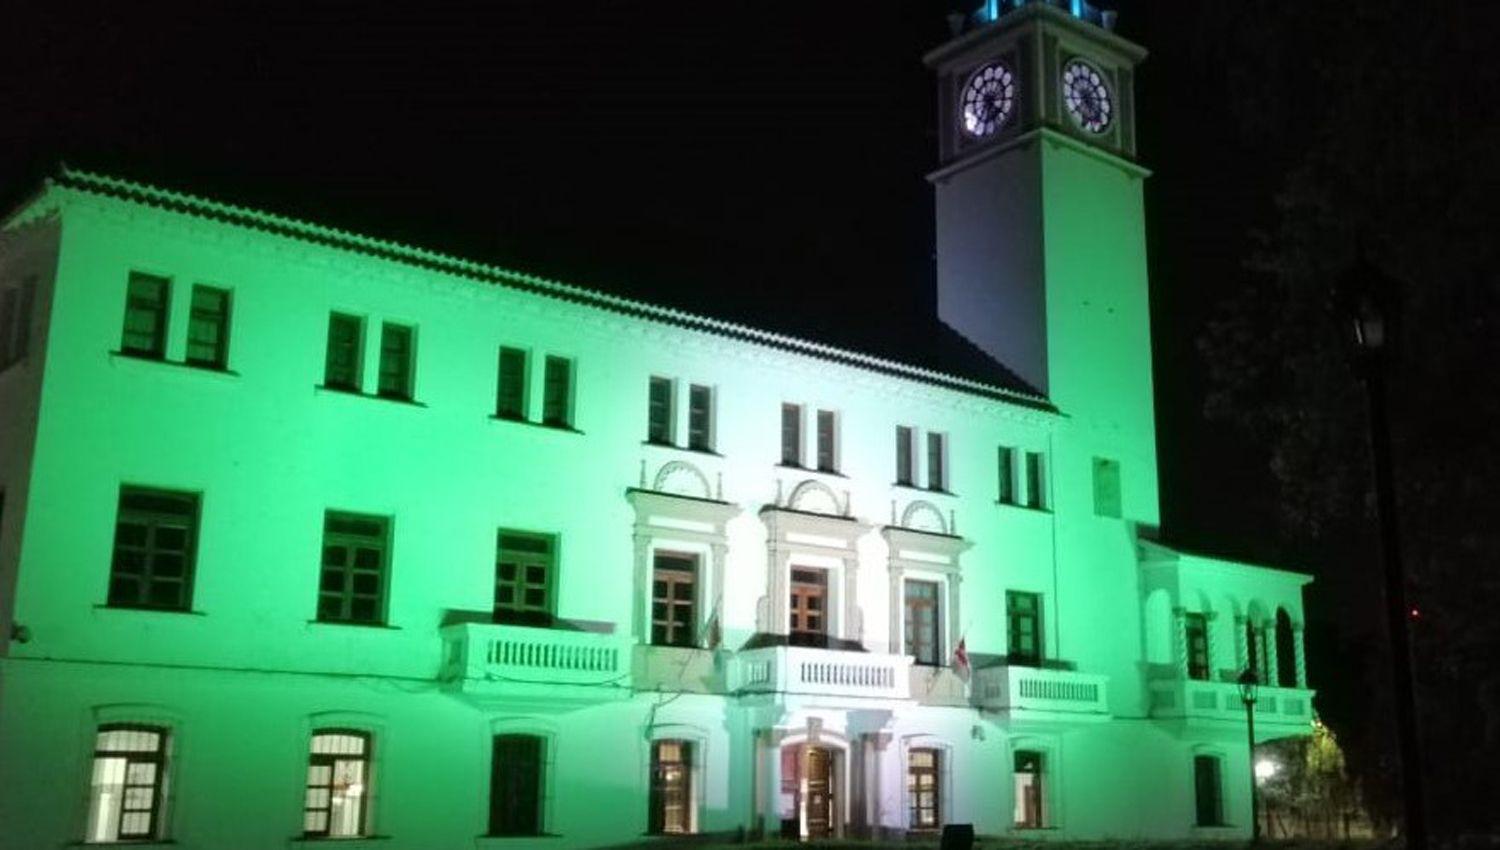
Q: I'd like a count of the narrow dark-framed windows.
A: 14